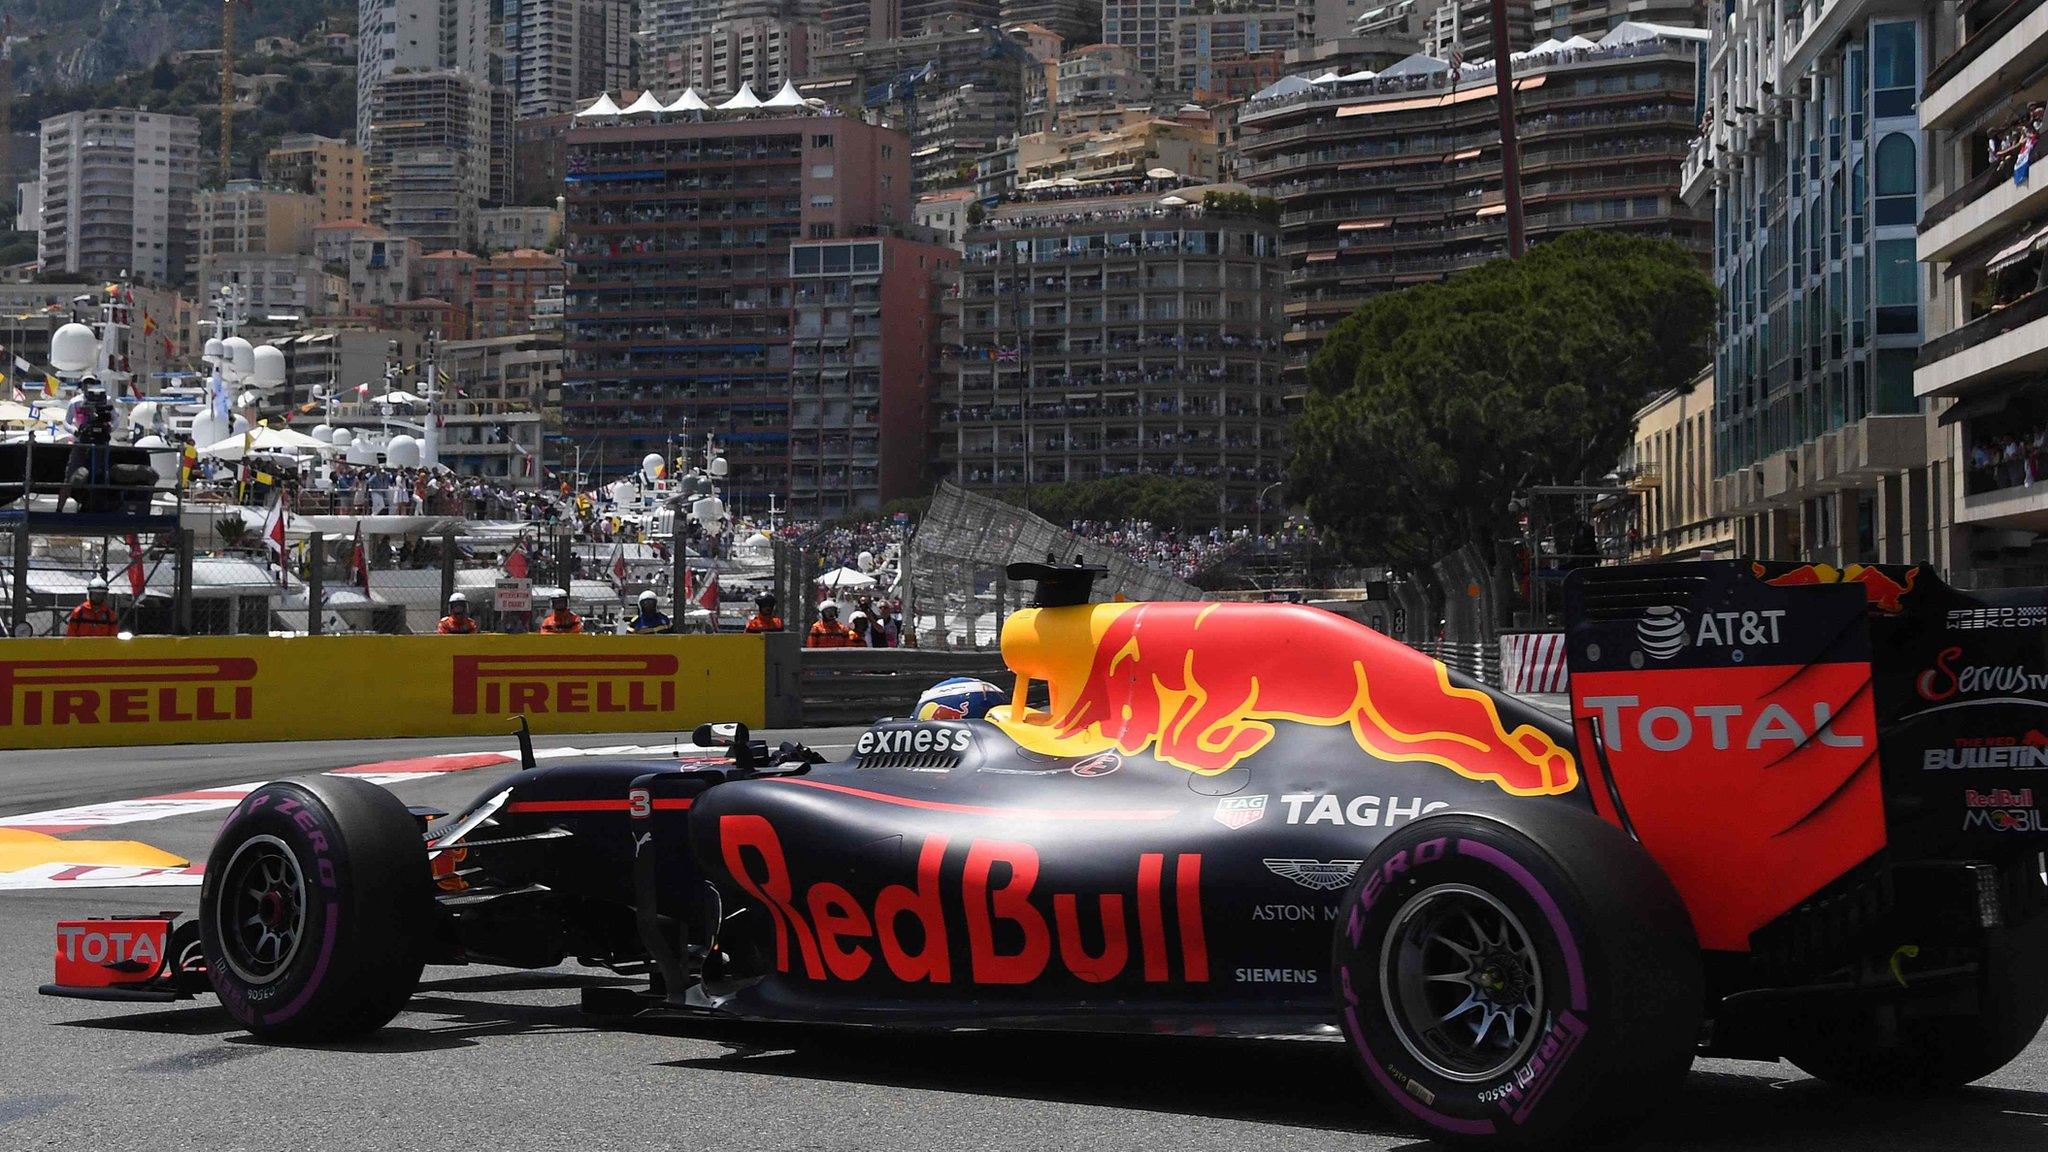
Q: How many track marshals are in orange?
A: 6